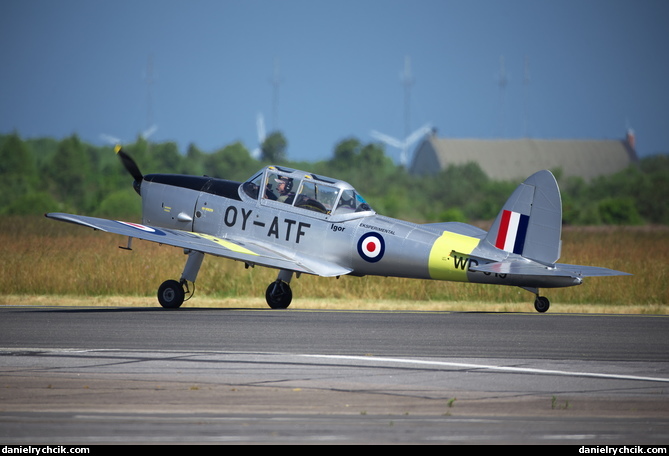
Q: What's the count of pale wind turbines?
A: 3